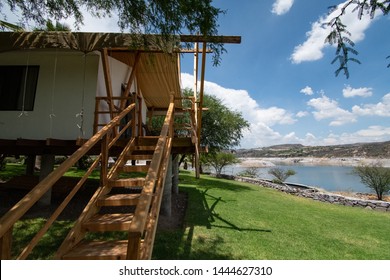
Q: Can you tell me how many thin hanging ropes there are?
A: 3